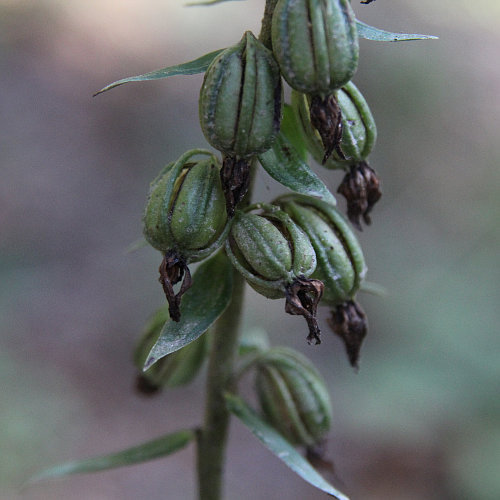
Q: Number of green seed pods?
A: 8